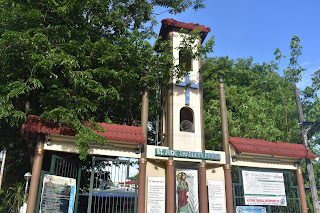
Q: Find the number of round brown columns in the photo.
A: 6